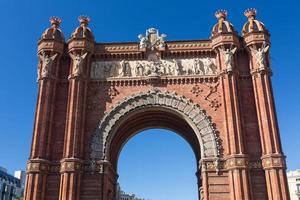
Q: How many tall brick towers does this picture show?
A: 4